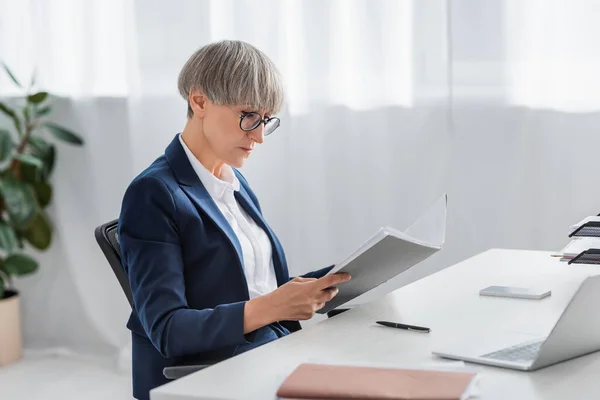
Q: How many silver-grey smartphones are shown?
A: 1